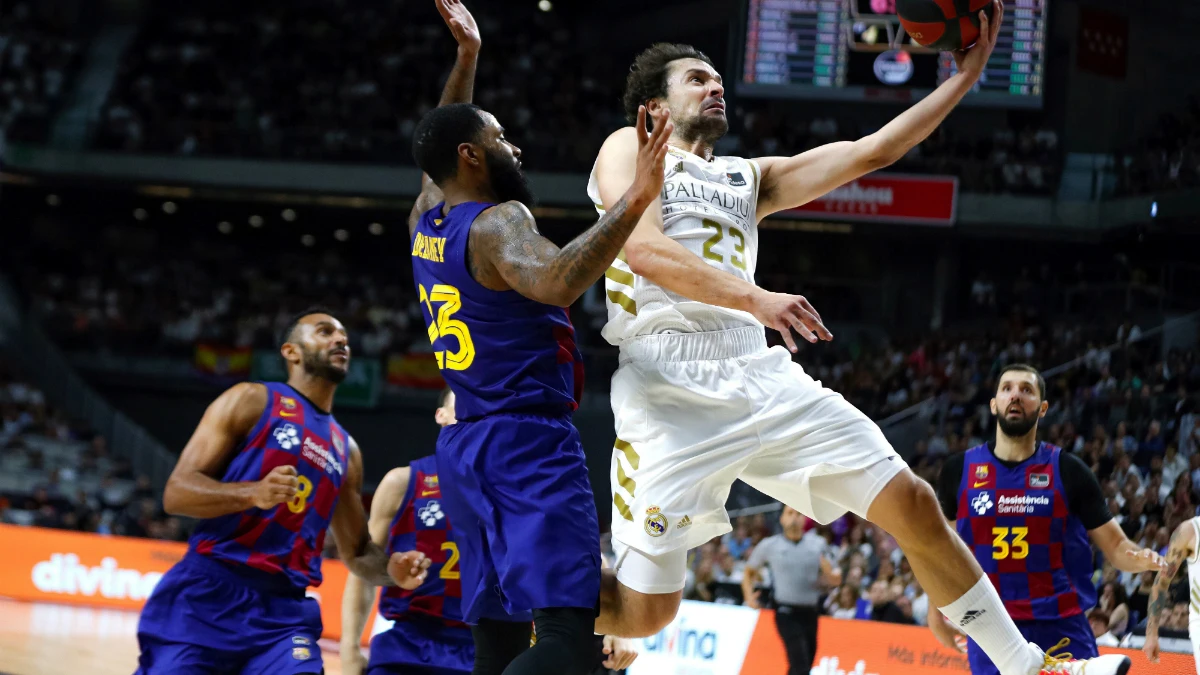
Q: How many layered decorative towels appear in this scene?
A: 0